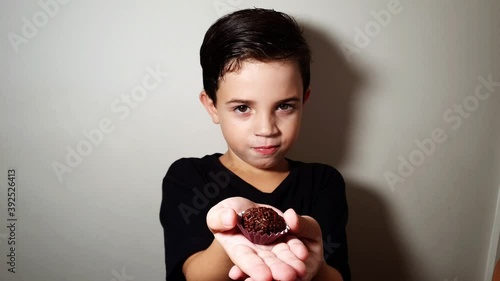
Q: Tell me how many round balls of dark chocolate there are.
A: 1